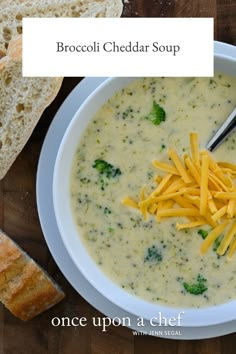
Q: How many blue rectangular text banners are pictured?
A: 0